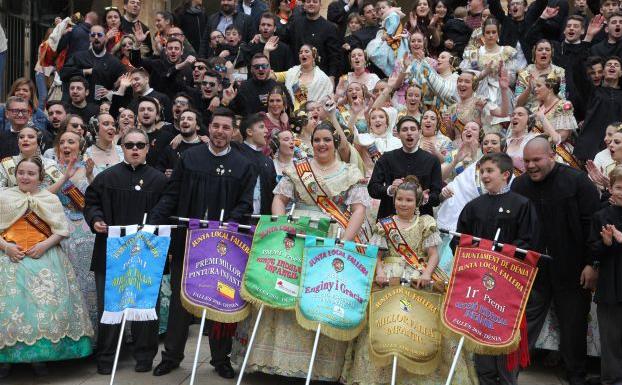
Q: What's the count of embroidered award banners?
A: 6